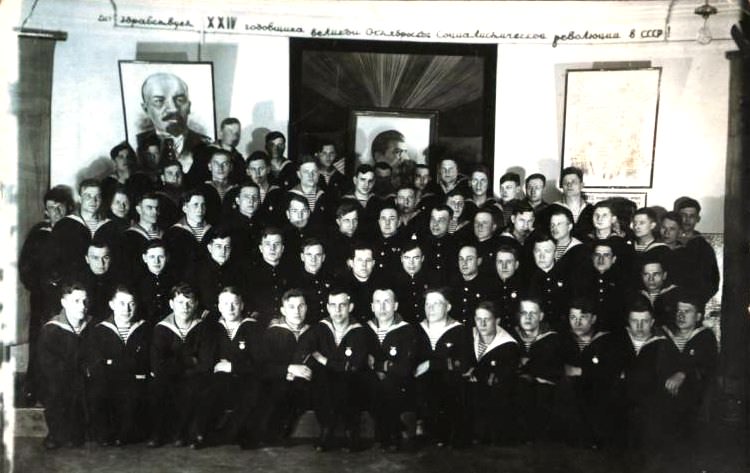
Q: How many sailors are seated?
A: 13